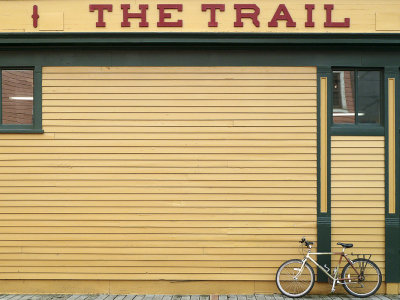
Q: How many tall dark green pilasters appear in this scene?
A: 2